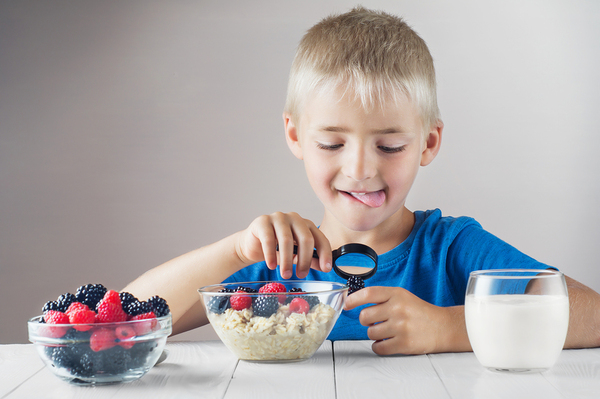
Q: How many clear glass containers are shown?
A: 3